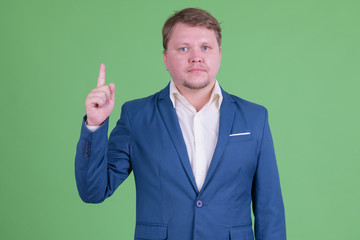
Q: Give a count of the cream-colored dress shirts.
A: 1